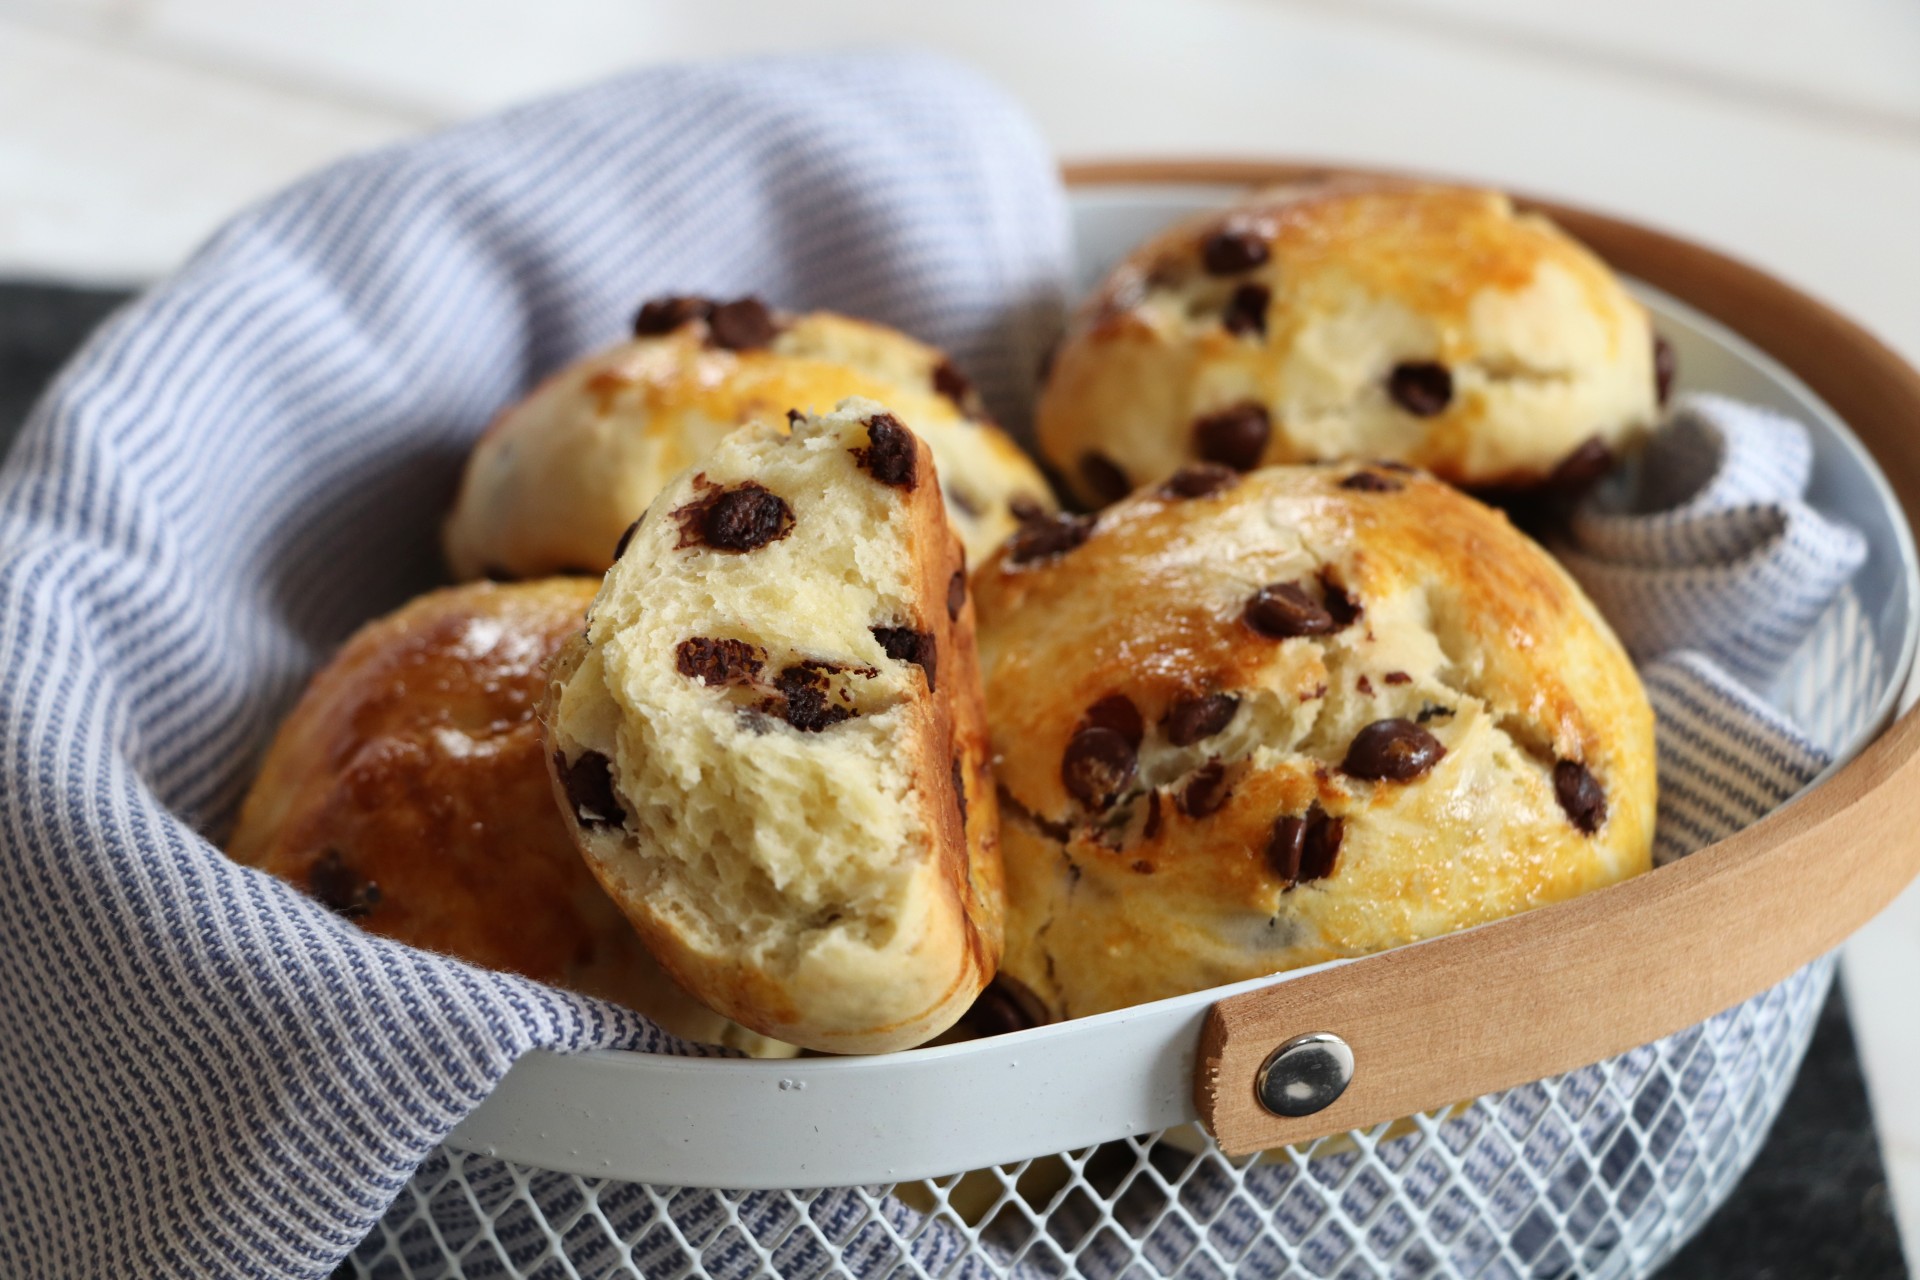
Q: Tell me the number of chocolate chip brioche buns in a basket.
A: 5